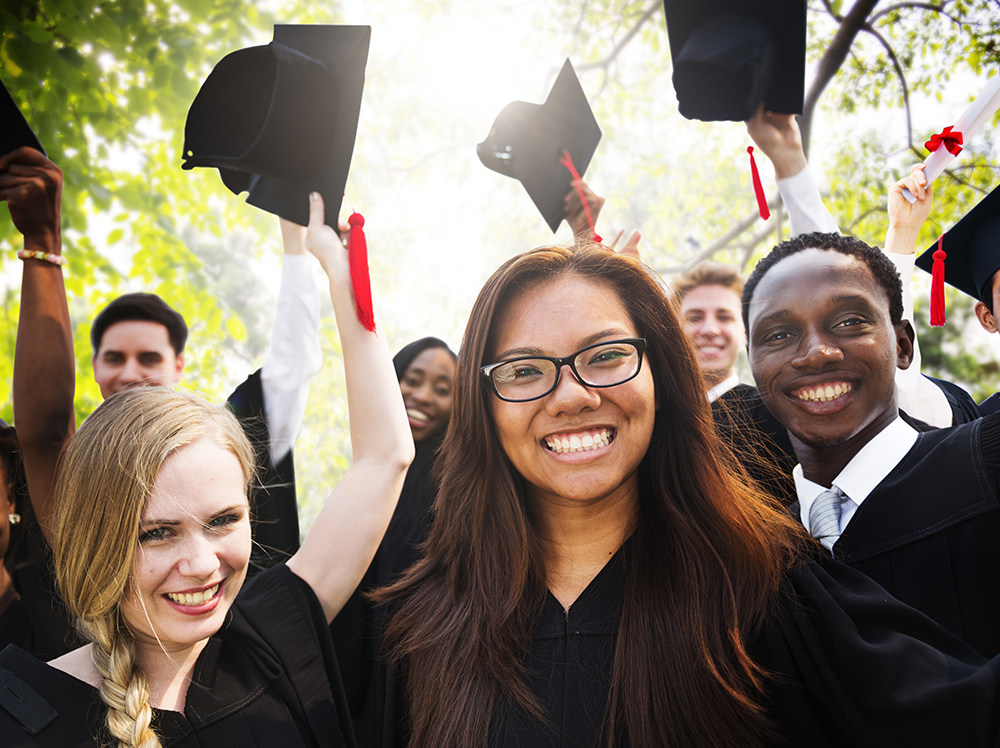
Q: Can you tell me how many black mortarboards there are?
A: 5